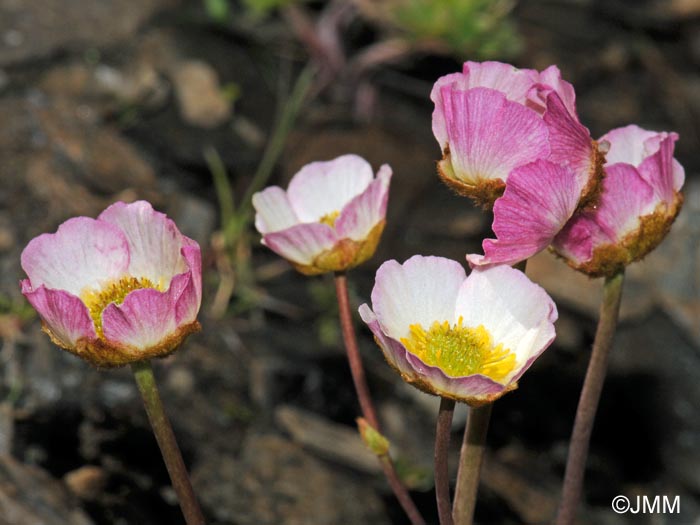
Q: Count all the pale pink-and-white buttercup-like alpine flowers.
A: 5